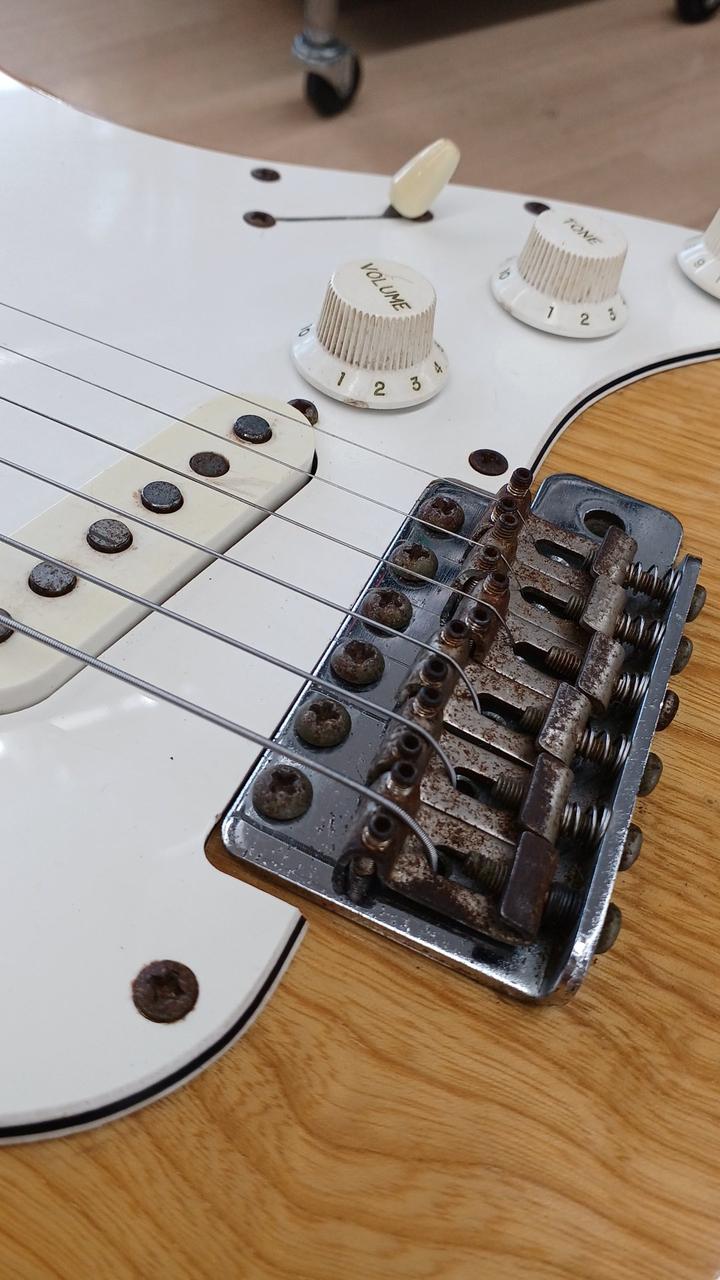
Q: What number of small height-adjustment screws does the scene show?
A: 12